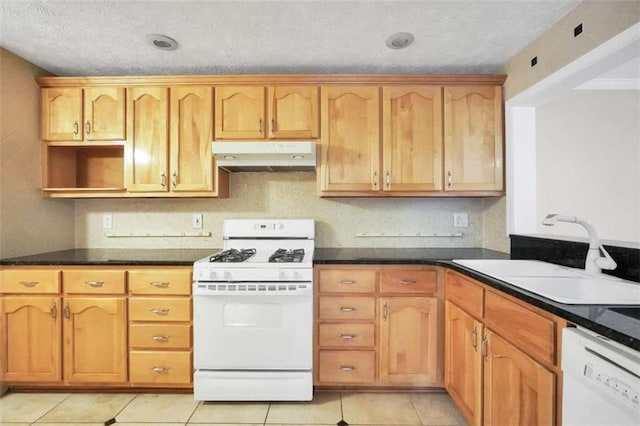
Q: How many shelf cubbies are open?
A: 1